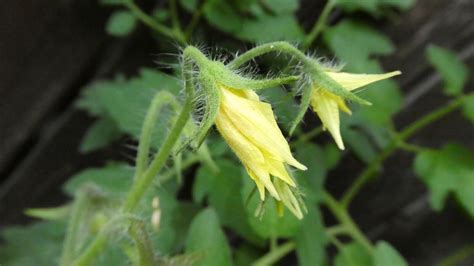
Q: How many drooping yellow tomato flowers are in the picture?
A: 2